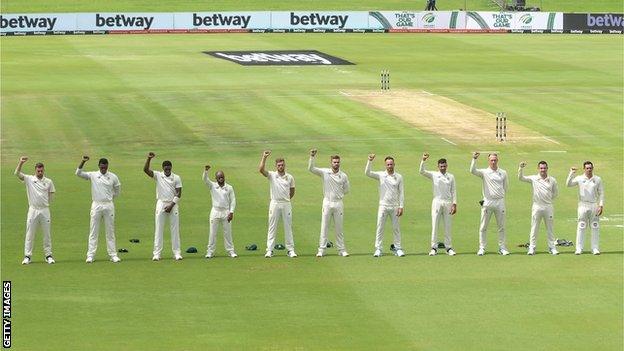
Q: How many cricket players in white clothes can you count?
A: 11